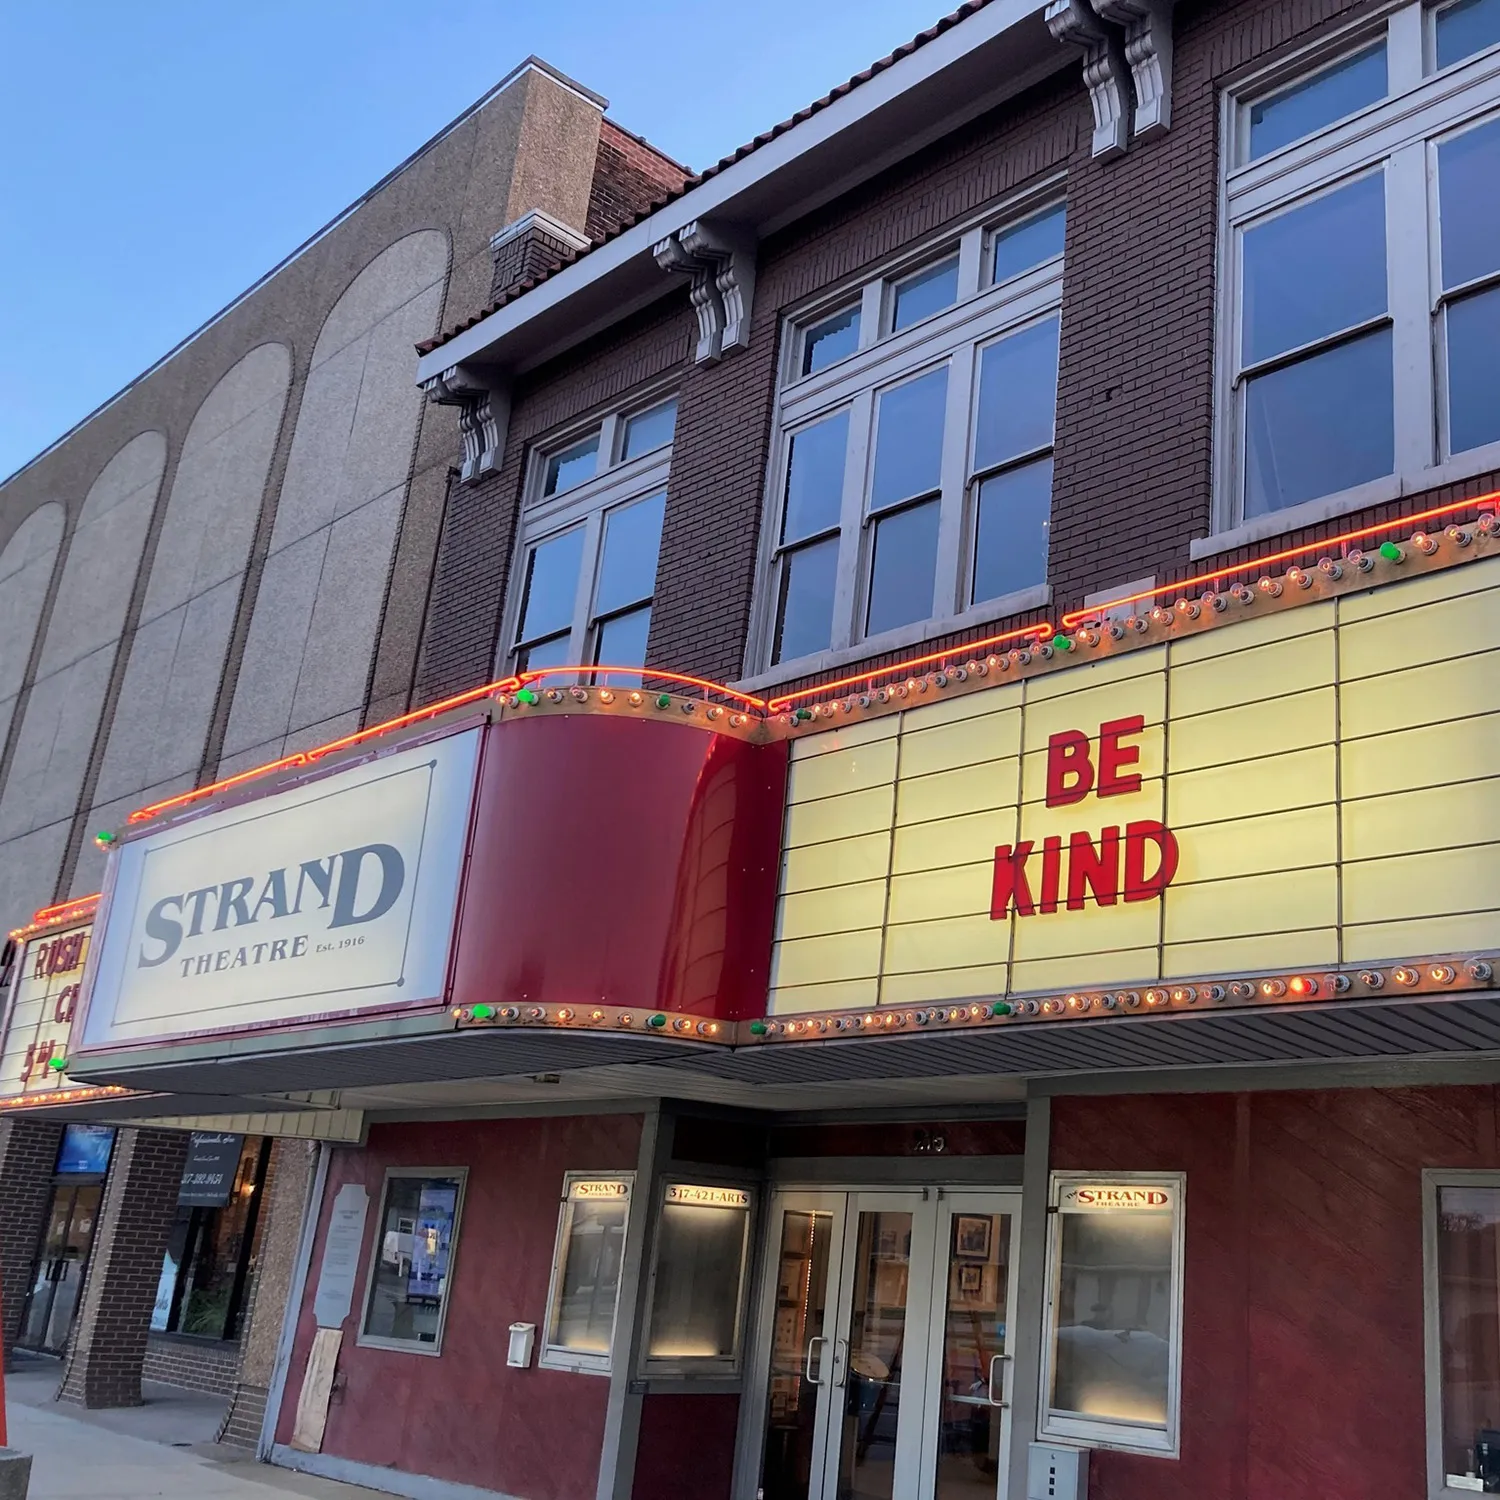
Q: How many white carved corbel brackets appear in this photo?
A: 6